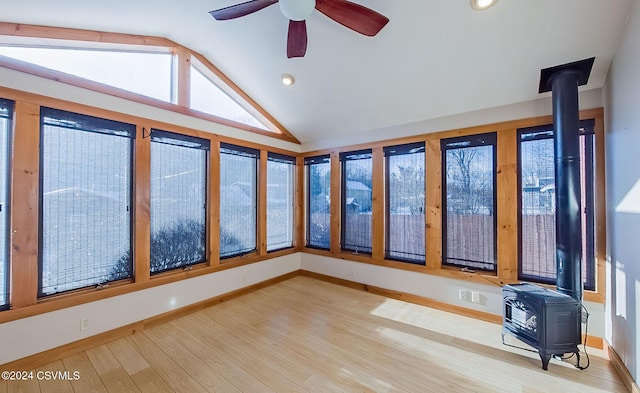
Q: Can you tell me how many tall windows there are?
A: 10